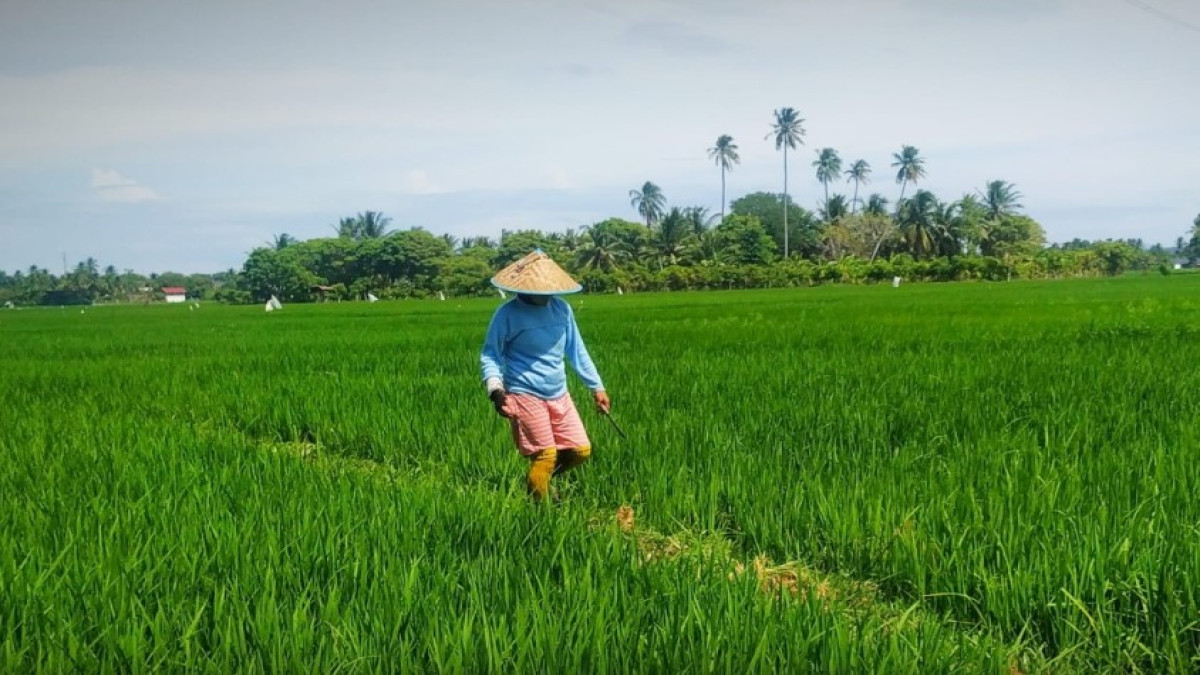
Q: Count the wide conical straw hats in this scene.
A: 1